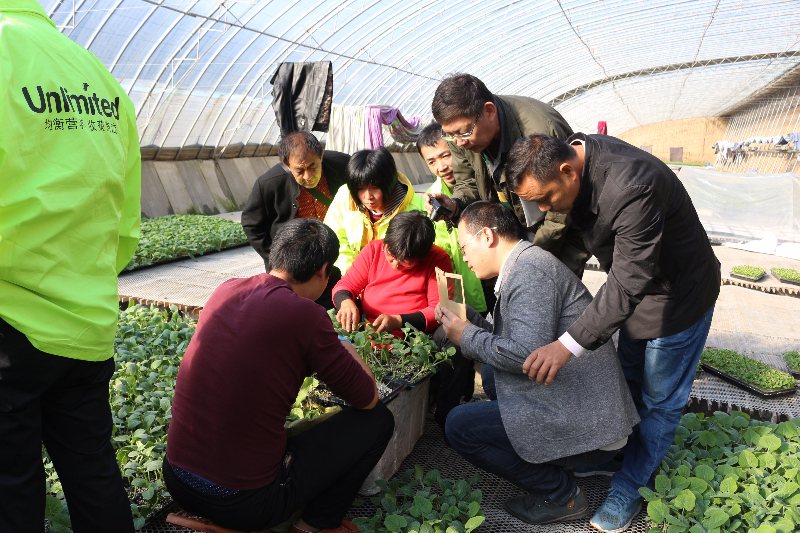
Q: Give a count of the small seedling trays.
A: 4